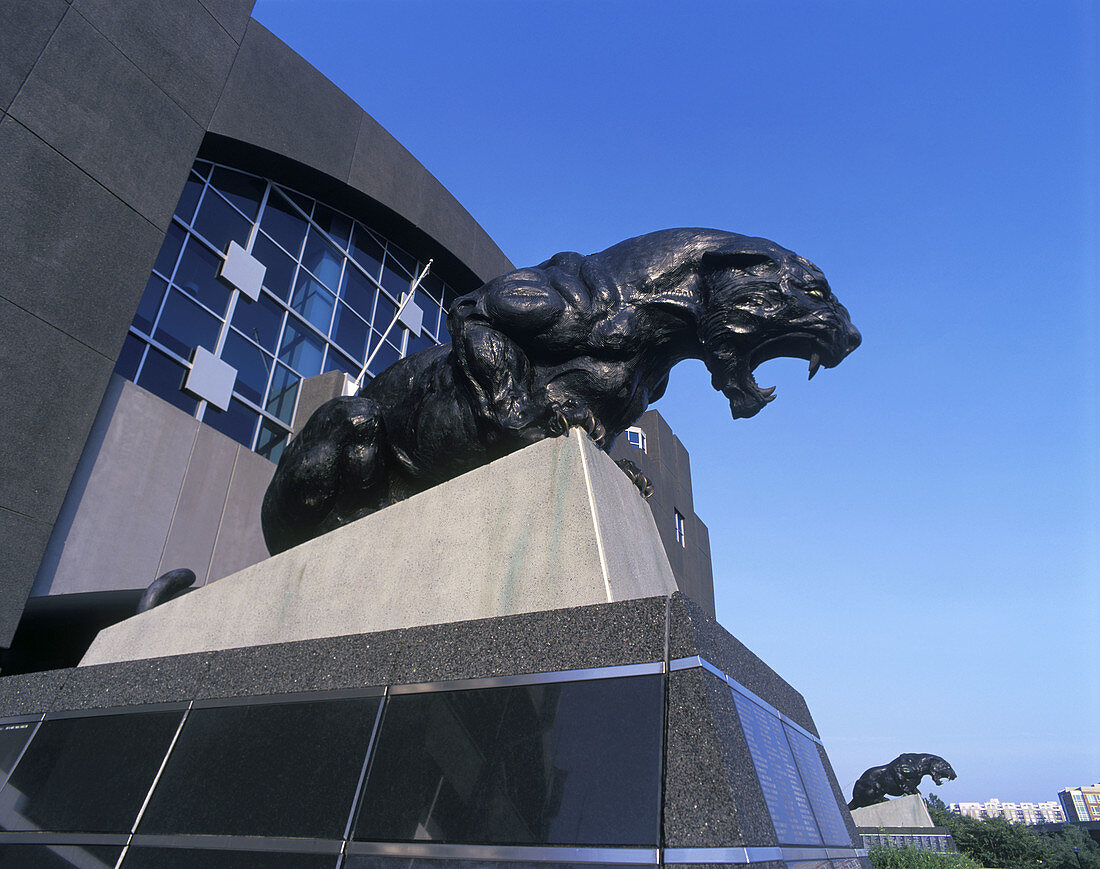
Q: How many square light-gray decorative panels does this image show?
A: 3